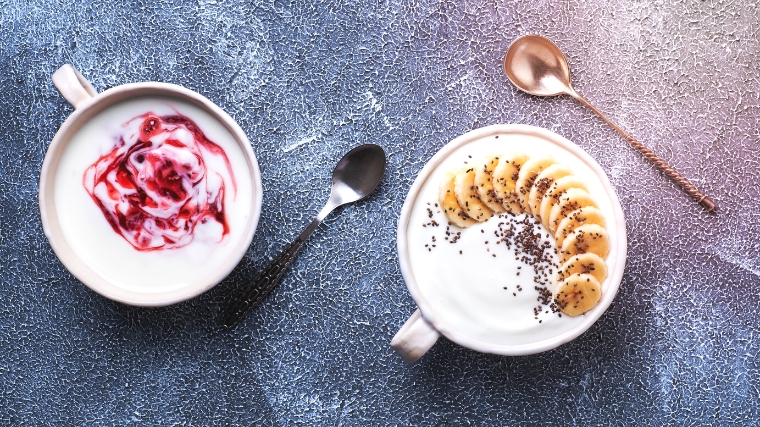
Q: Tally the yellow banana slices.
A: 12